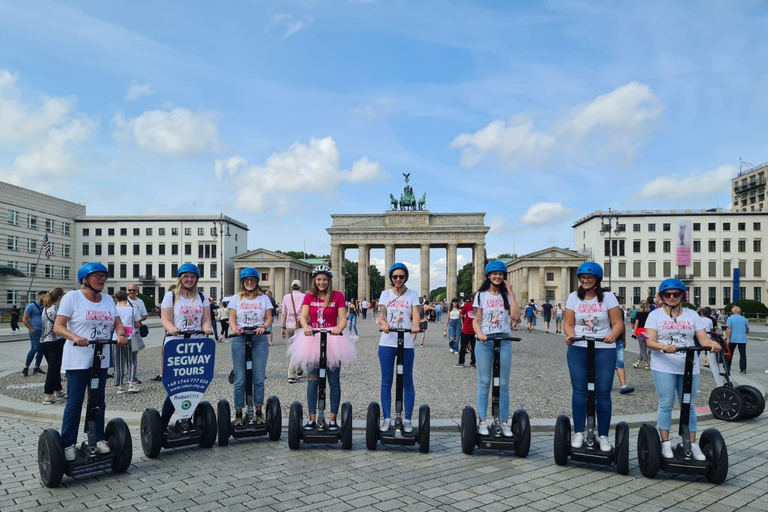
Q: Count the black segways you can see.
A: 9